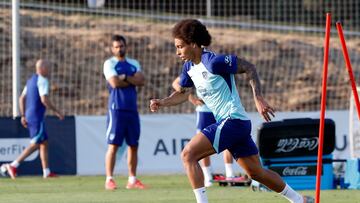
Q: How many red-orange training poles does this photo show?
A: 2